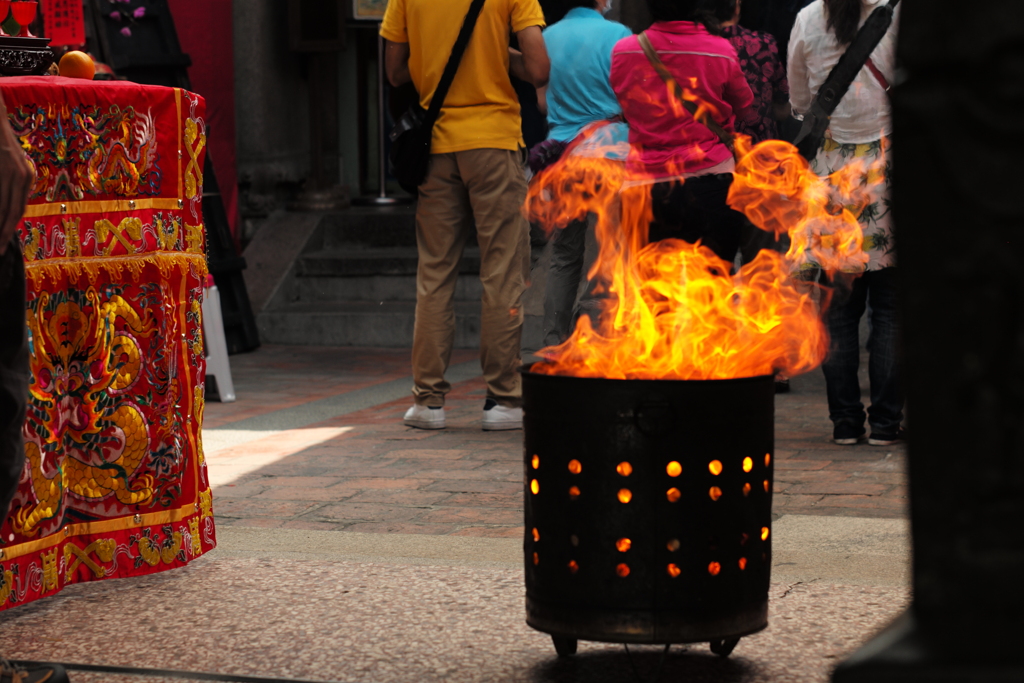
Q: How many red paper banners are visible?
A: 1